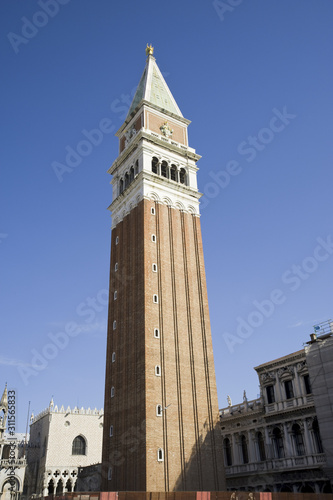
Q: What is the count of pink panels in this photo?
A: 2